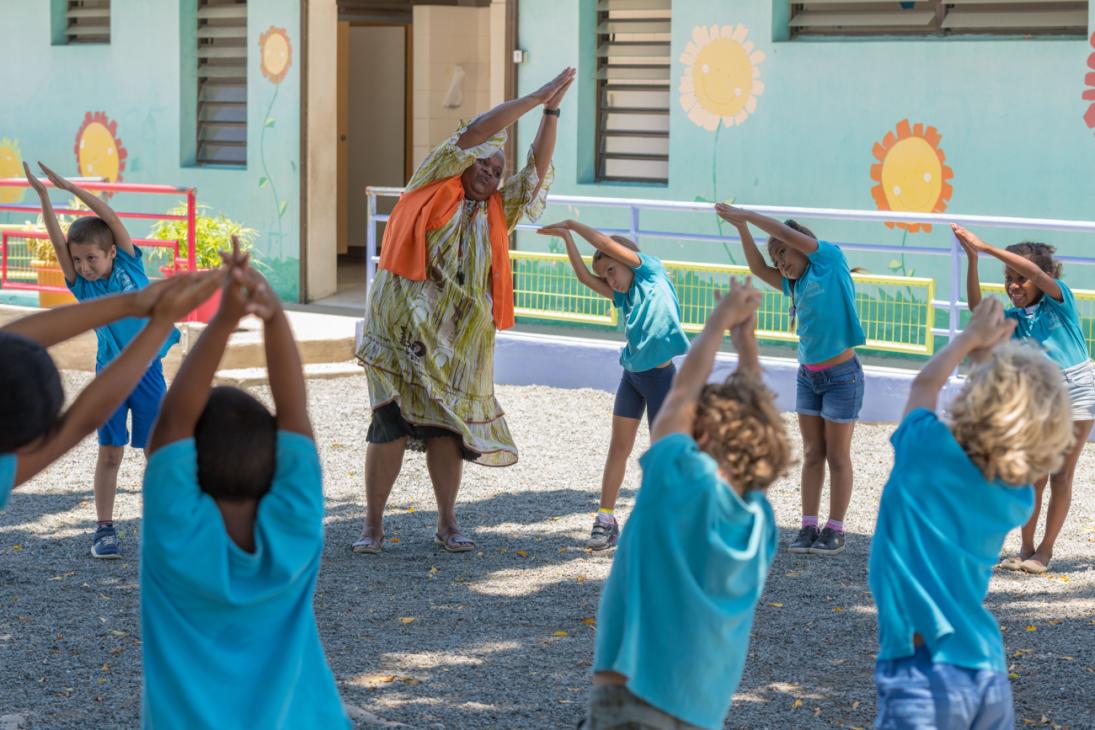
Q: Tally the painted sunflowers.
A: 6